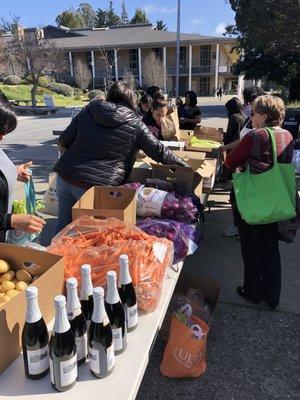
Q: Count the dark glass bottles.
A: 7